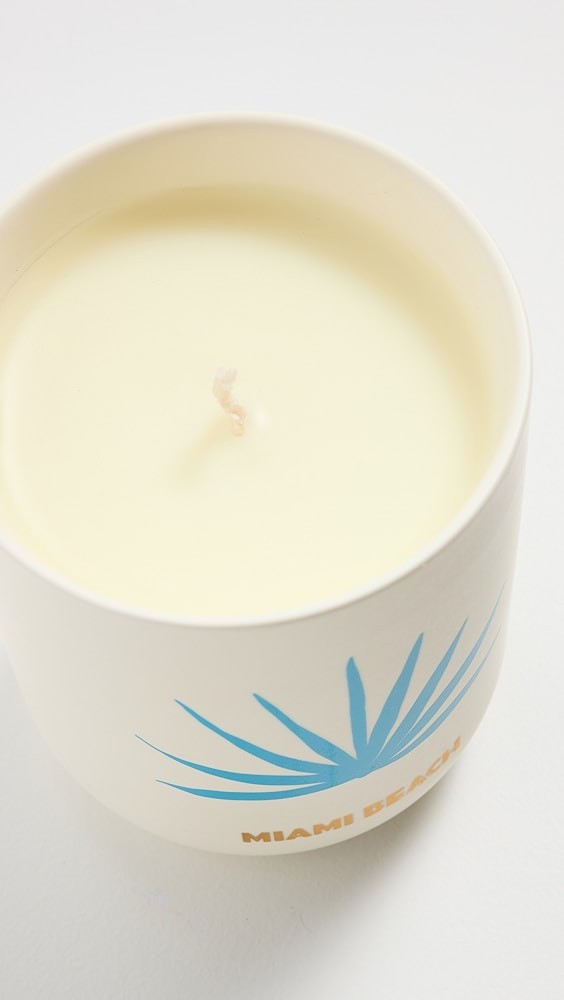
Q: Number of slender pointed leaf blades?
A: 9